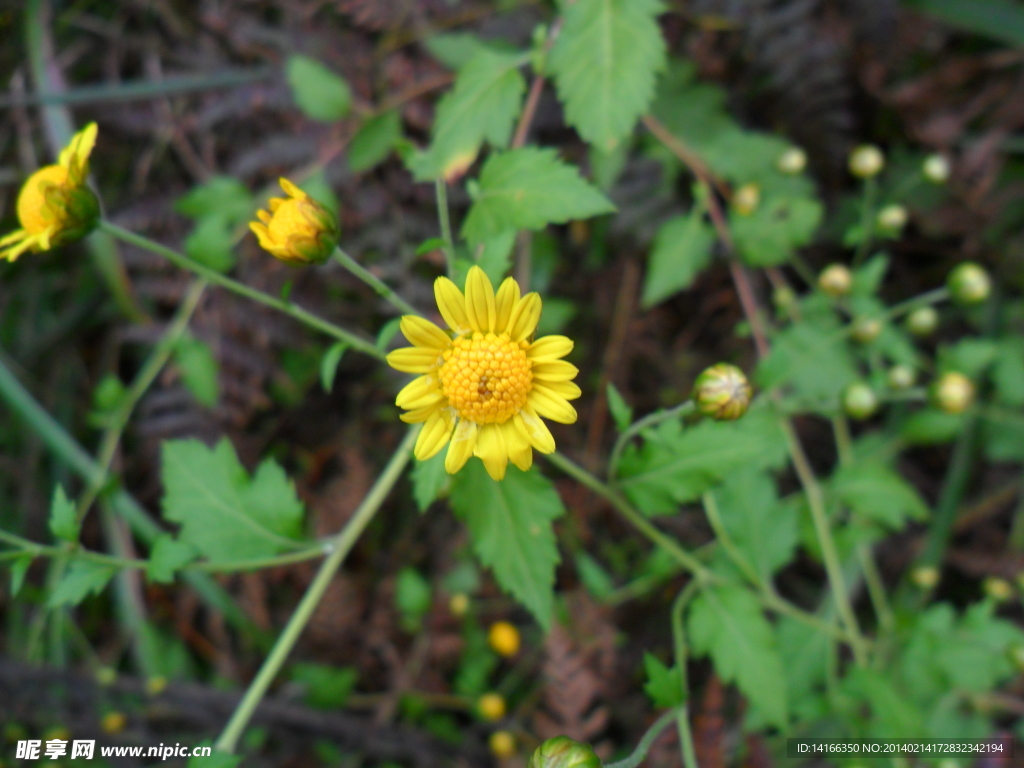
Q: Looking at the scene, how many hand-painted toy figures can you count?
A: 0